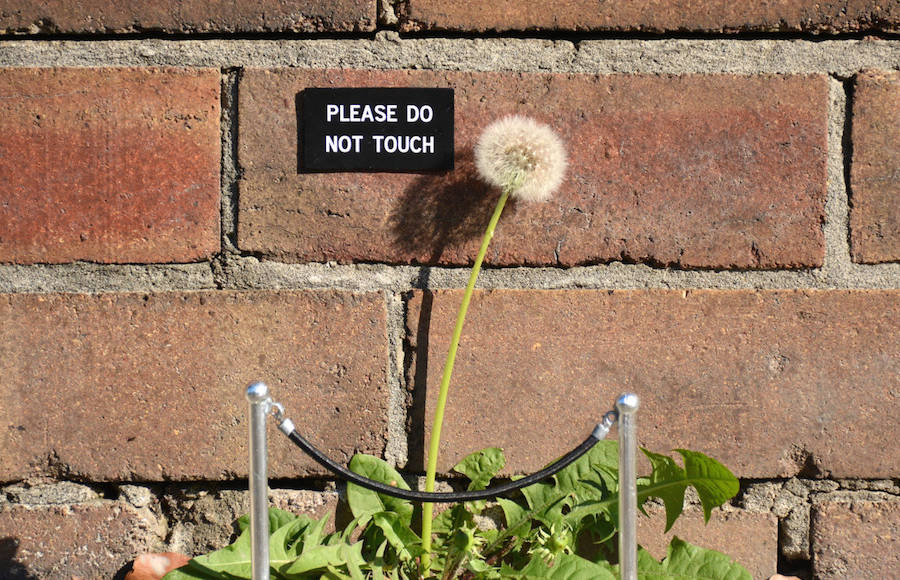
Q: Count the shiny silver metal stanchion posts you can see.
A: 2